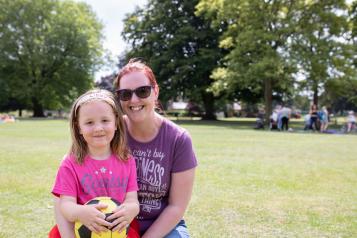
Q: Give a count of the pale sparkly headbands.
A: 1